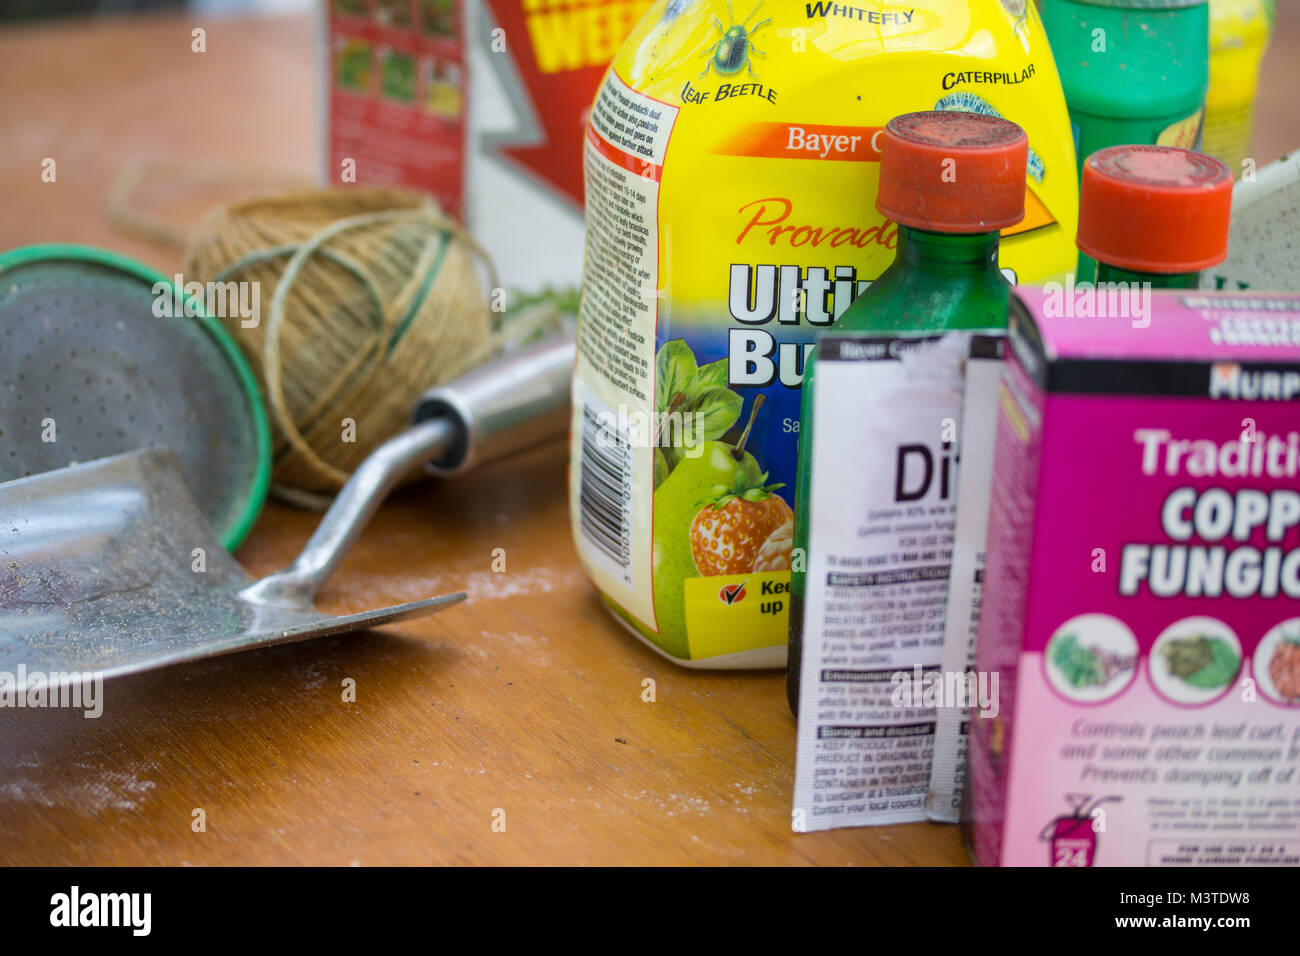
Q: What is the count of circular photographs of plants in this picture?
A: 3